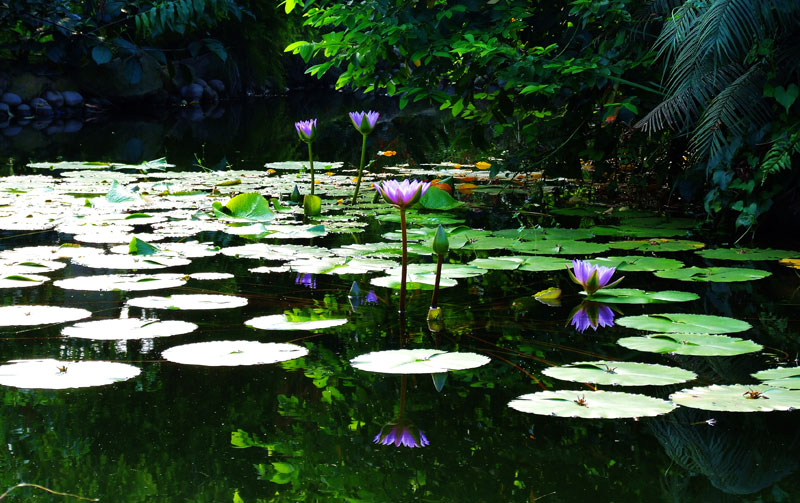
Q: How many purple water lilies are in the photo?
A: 4